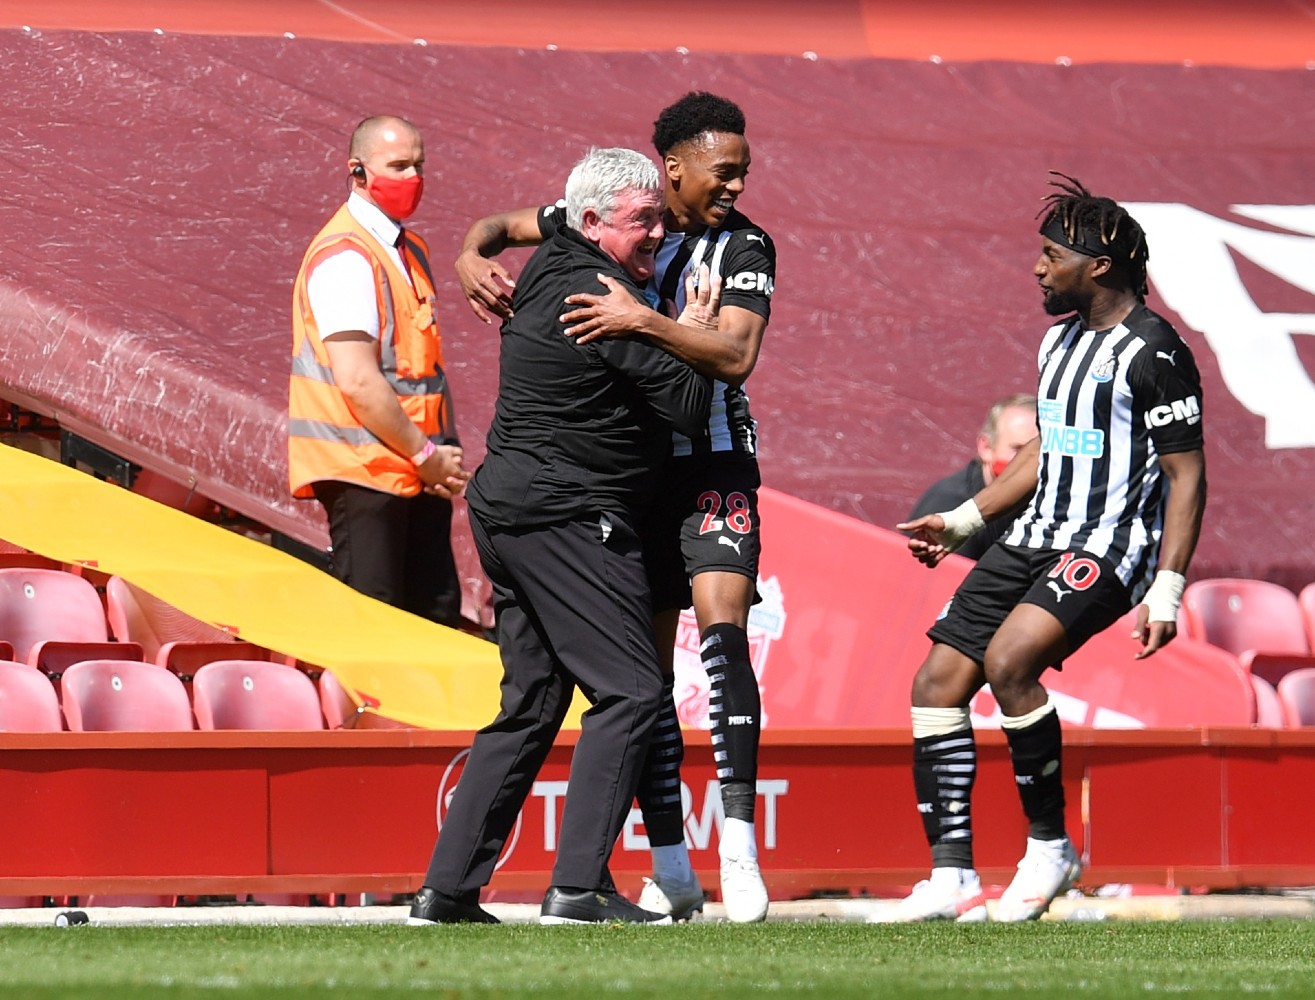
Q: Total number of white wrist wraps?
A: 2